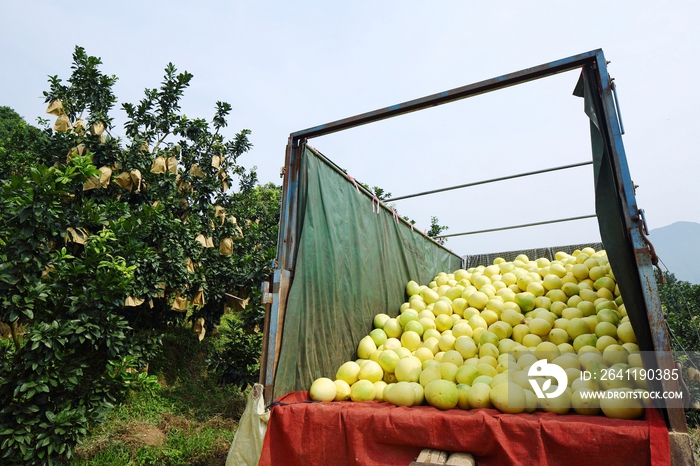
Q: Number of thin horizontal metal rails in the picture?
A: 2